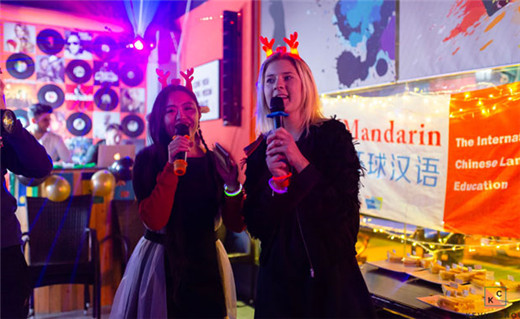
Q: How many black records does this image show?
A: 10